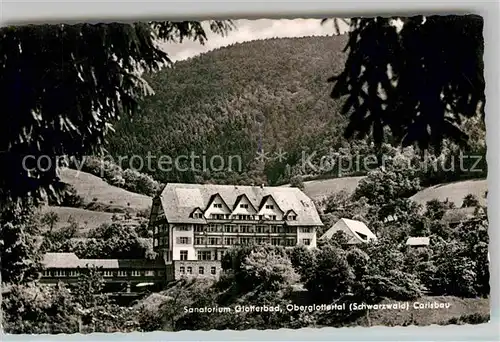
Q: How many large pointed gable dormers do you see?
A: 3